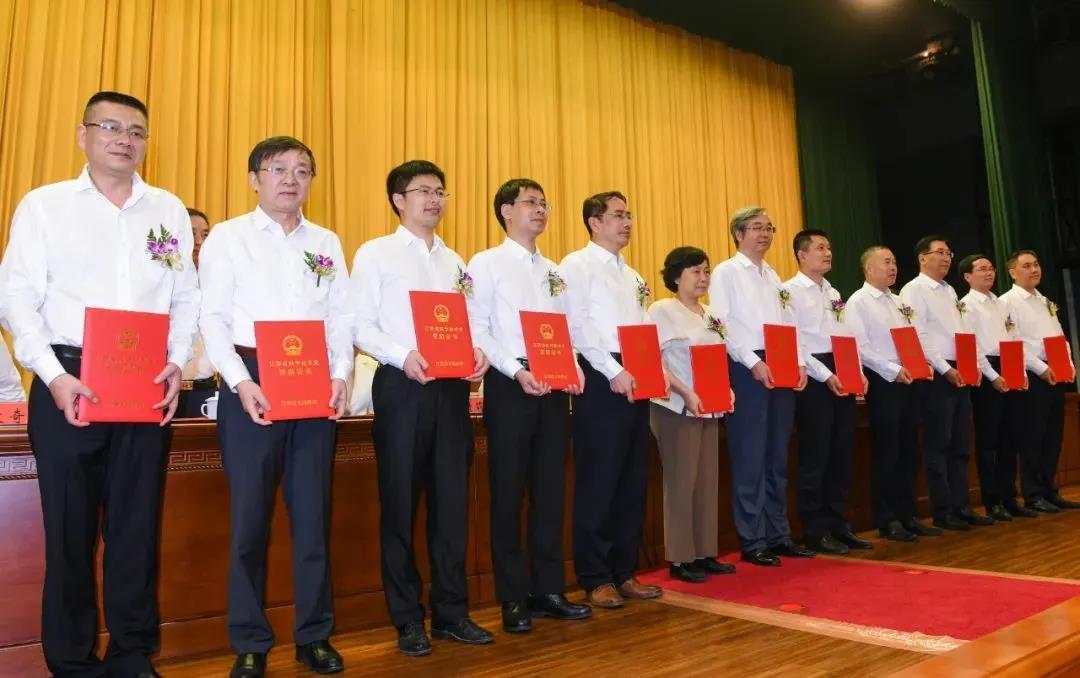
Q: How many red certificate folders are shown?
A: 12